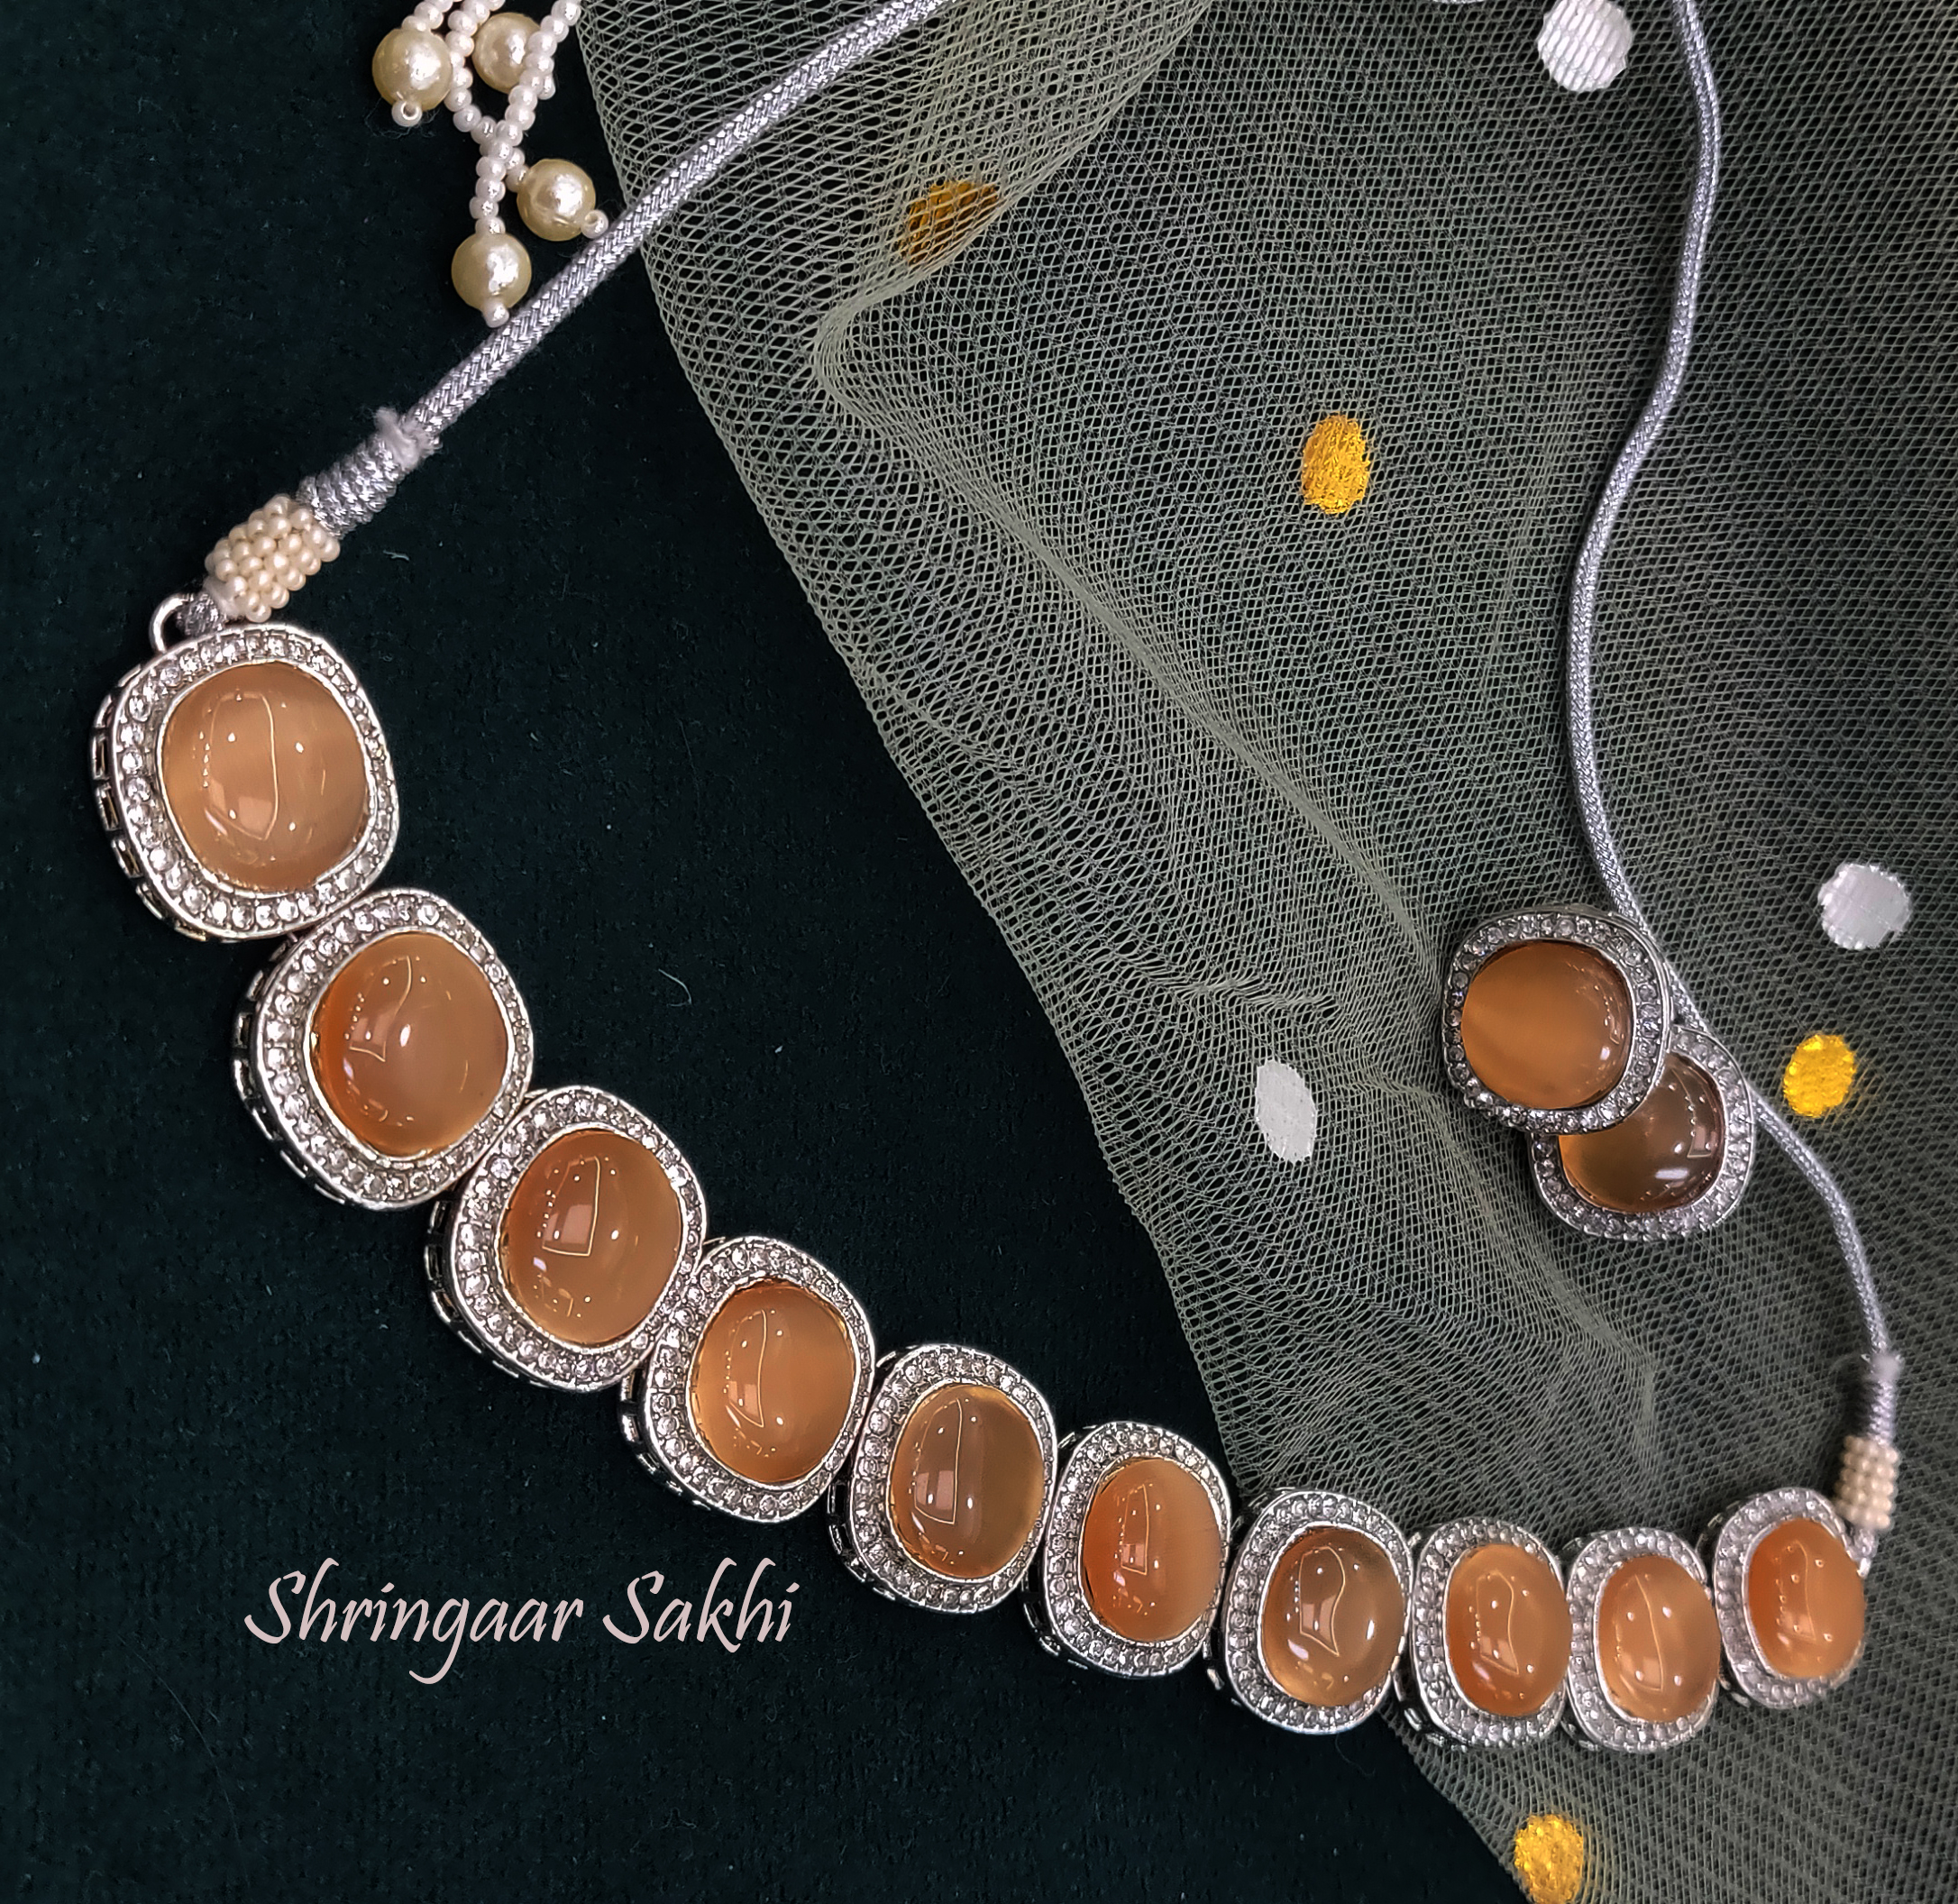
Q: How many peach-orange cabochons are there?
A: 12